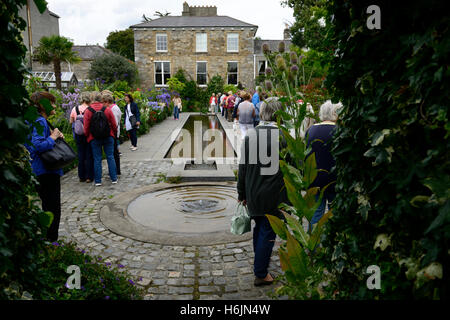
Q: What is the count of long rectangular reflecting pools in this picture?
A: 1